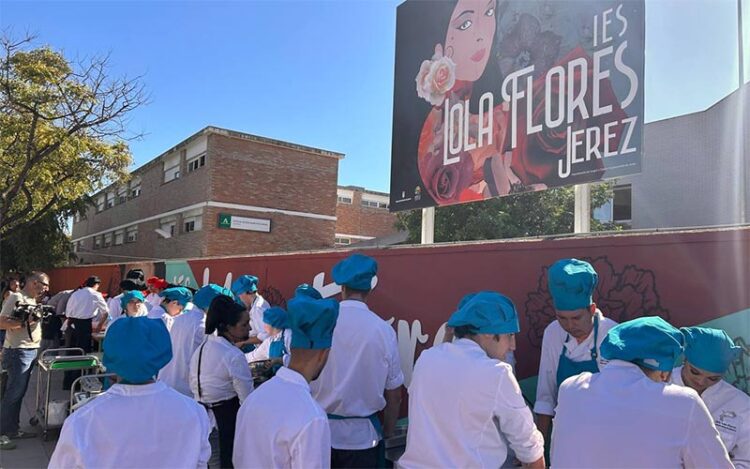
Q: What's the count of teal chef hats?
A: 13